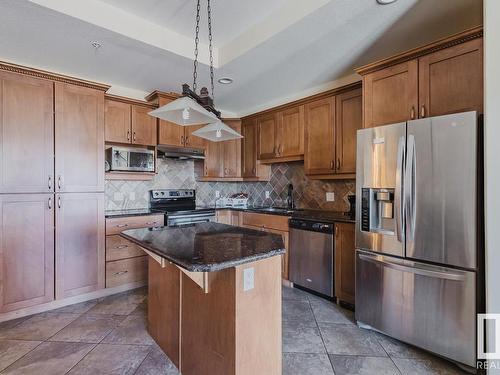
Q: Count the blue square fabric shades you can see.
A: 0